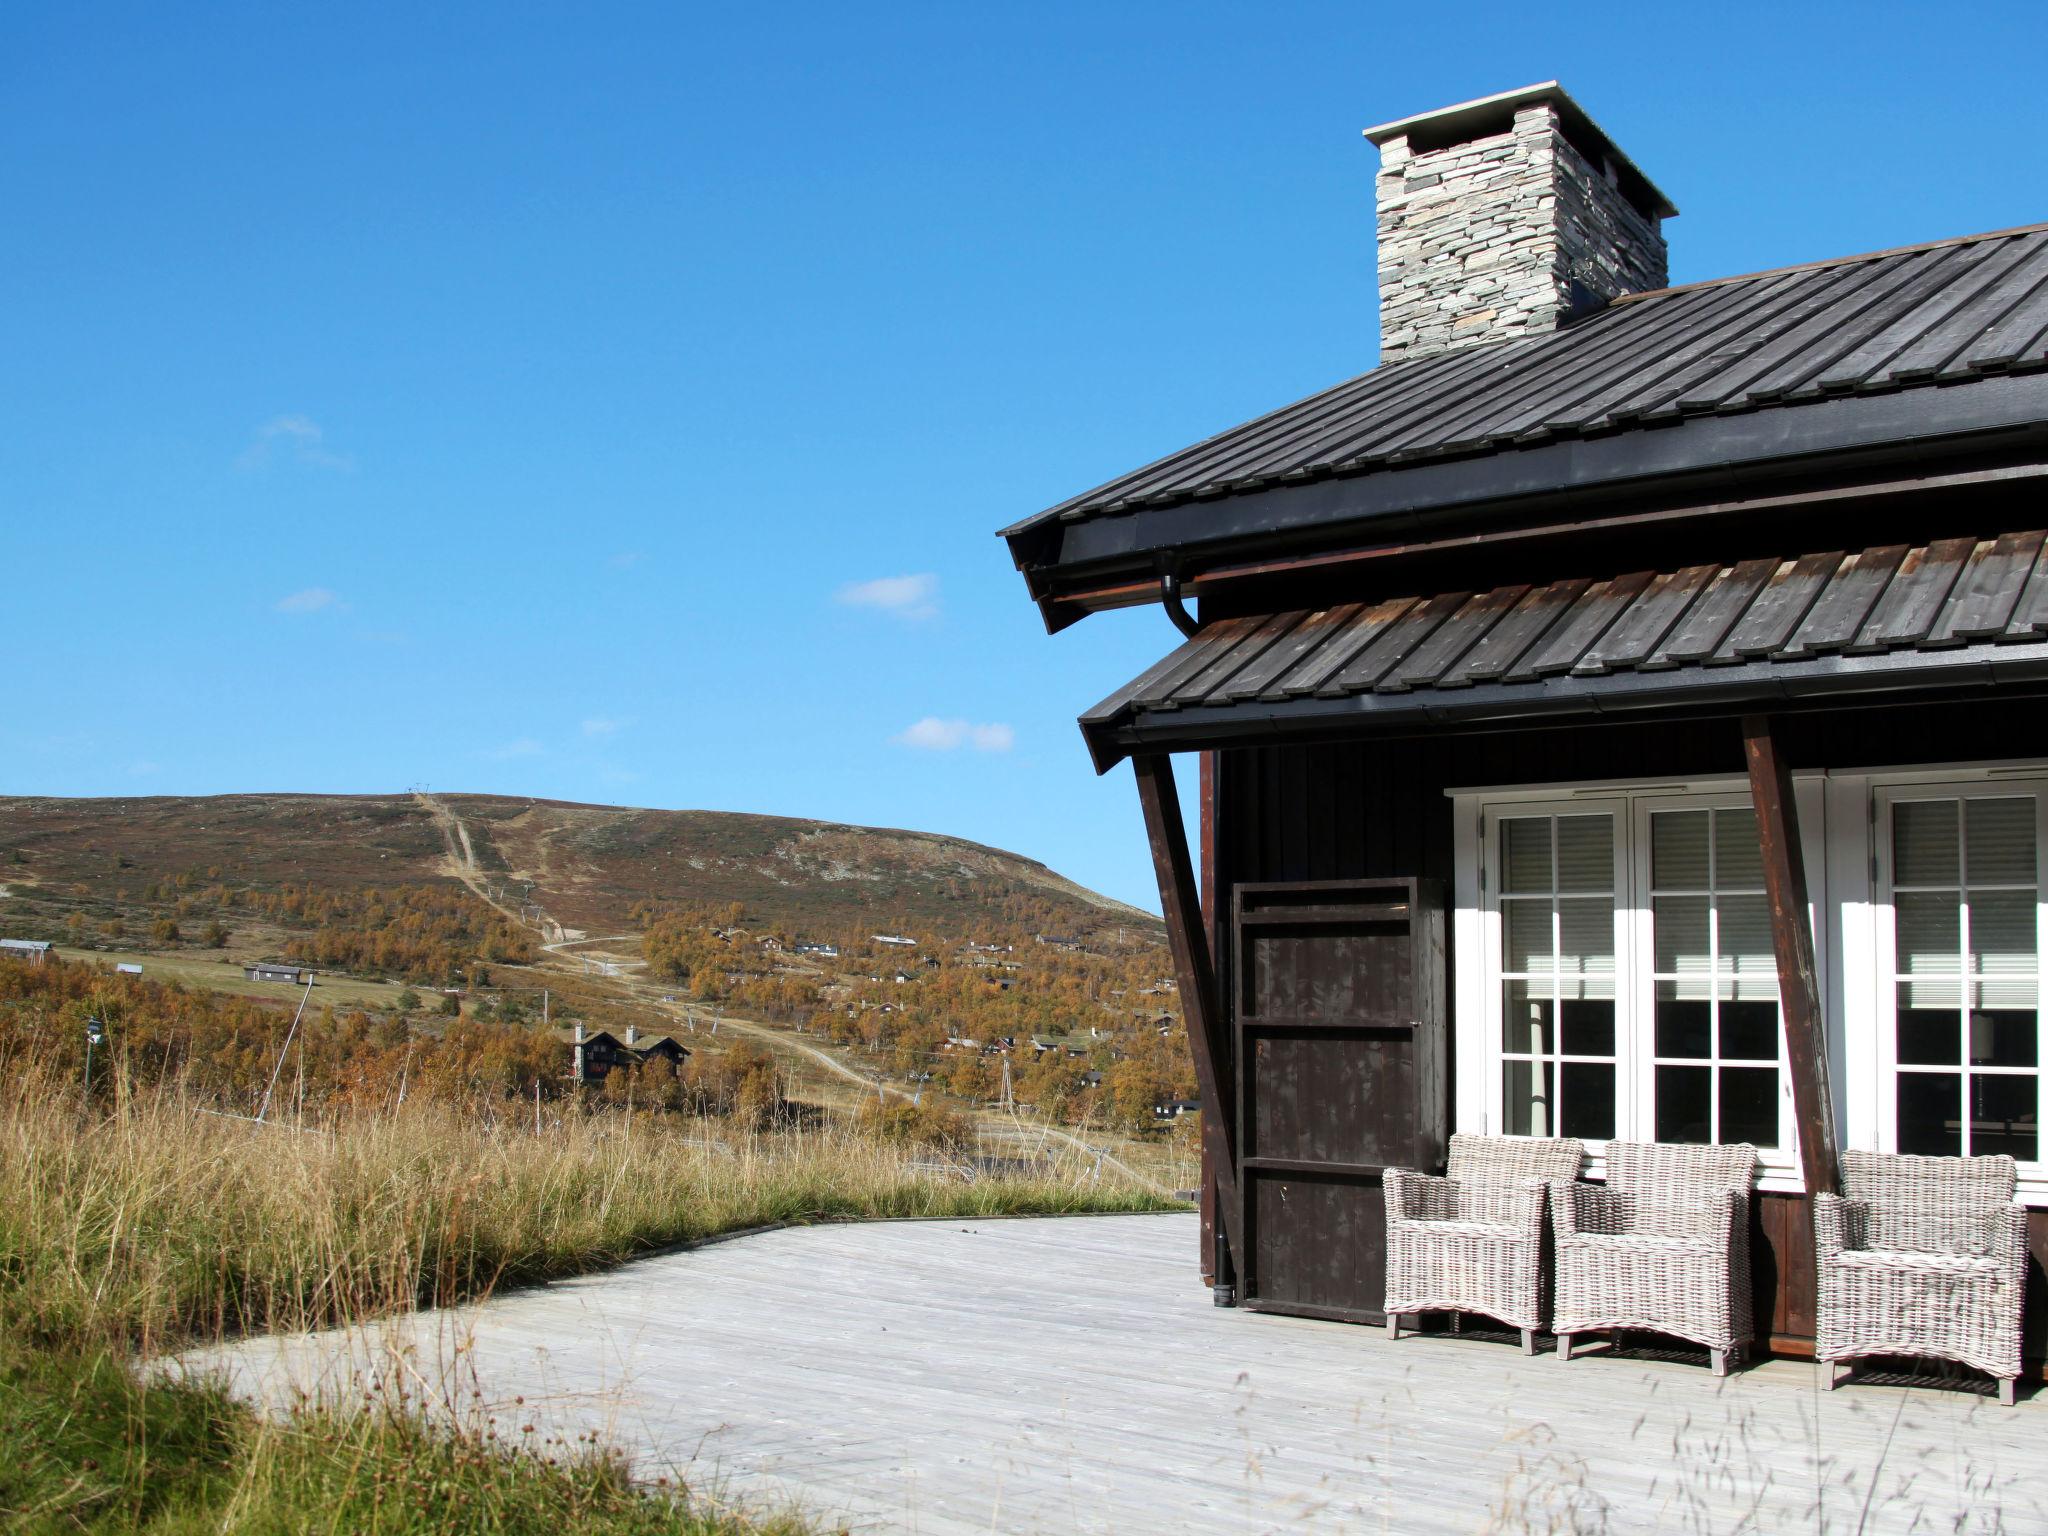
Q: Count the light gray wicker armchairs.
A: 3